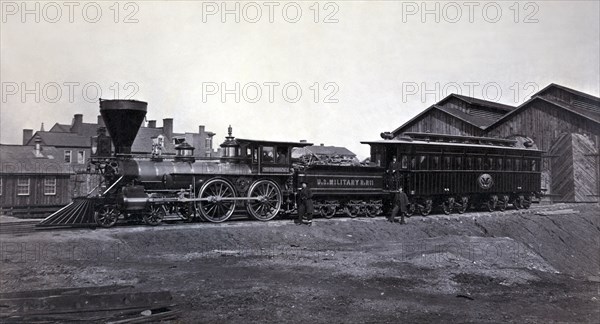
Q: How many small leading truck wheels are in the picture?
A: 2